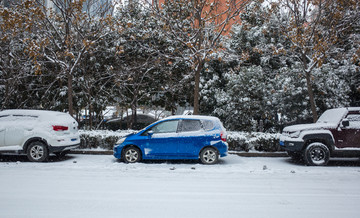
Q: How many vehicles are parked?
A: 3